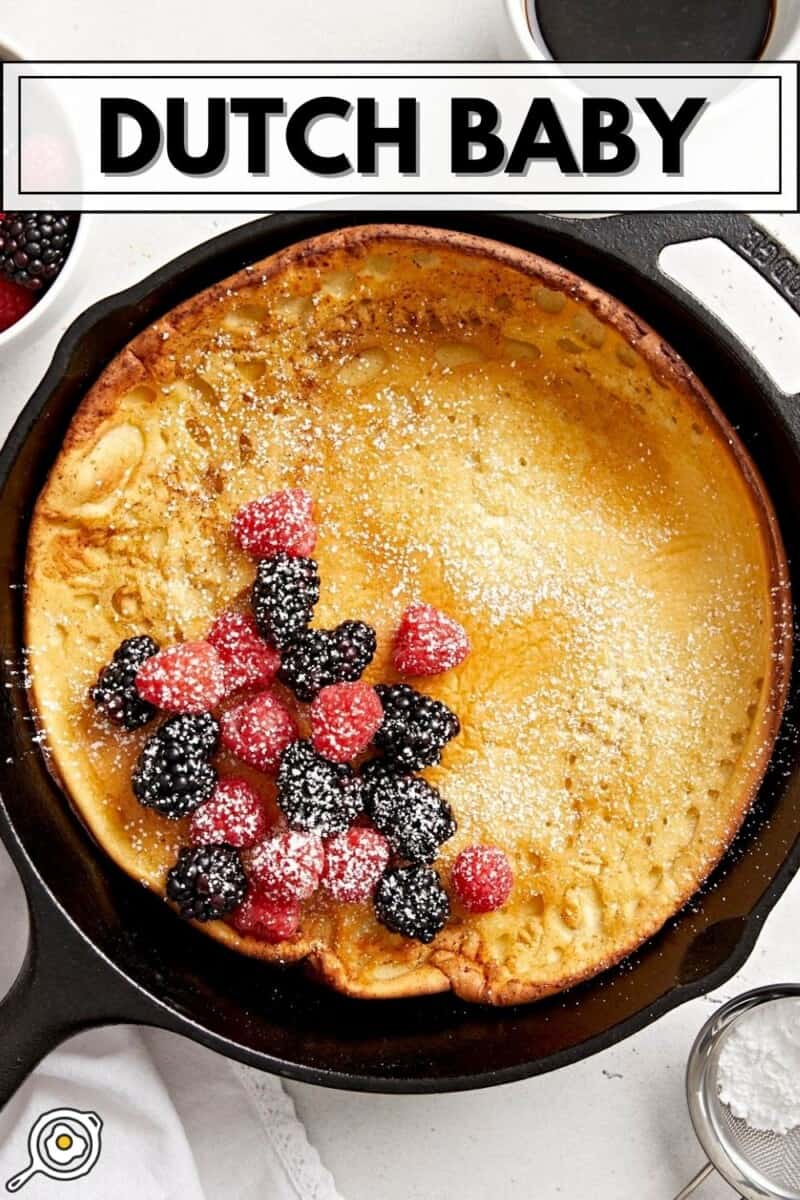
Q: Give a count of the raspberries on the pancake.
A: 11